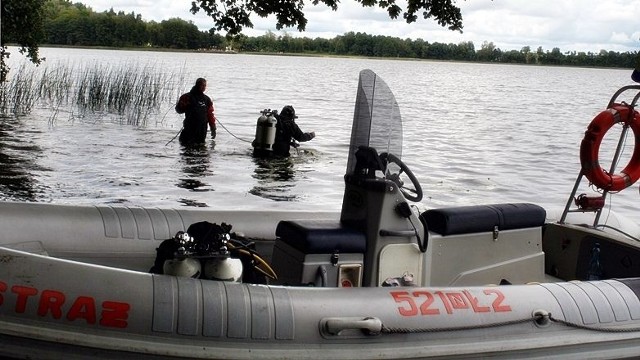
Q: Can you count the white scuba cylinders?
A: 4